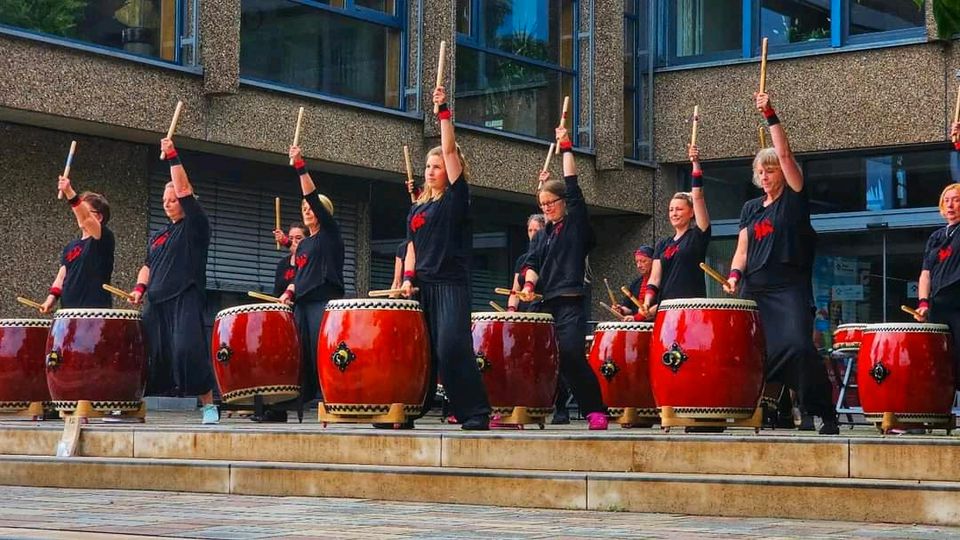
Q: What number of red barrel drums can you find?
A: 8